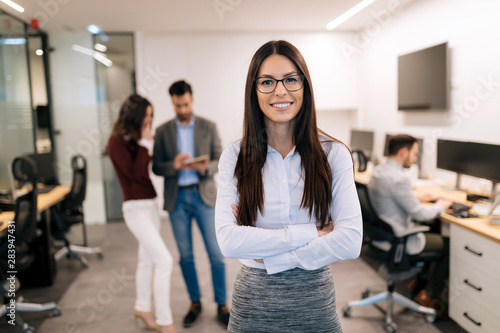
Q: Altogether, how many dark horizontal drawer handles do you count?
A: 3